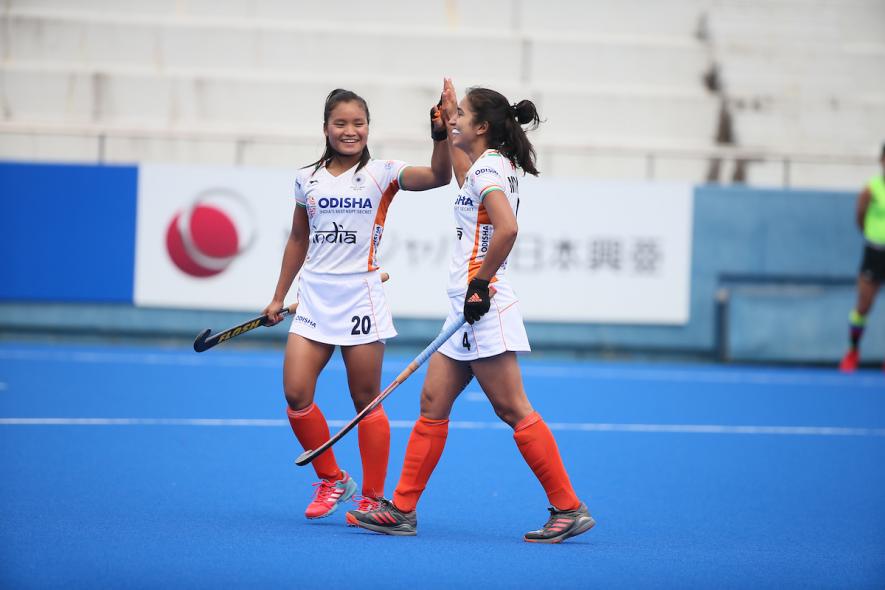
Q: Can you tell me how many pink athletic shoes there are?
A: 2